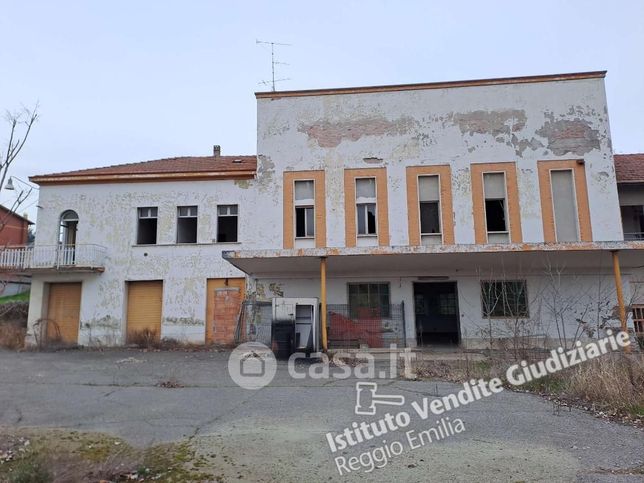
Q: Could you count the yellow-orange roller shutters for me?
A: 2